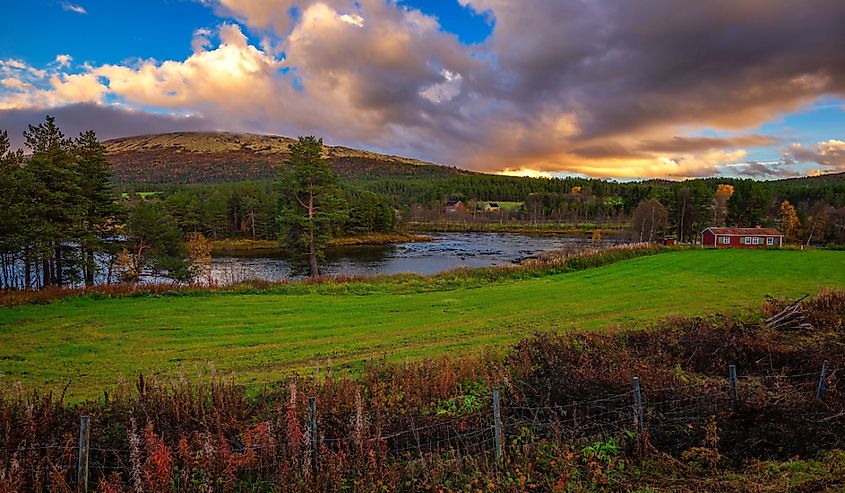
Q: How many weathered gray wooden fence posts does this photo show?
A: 6